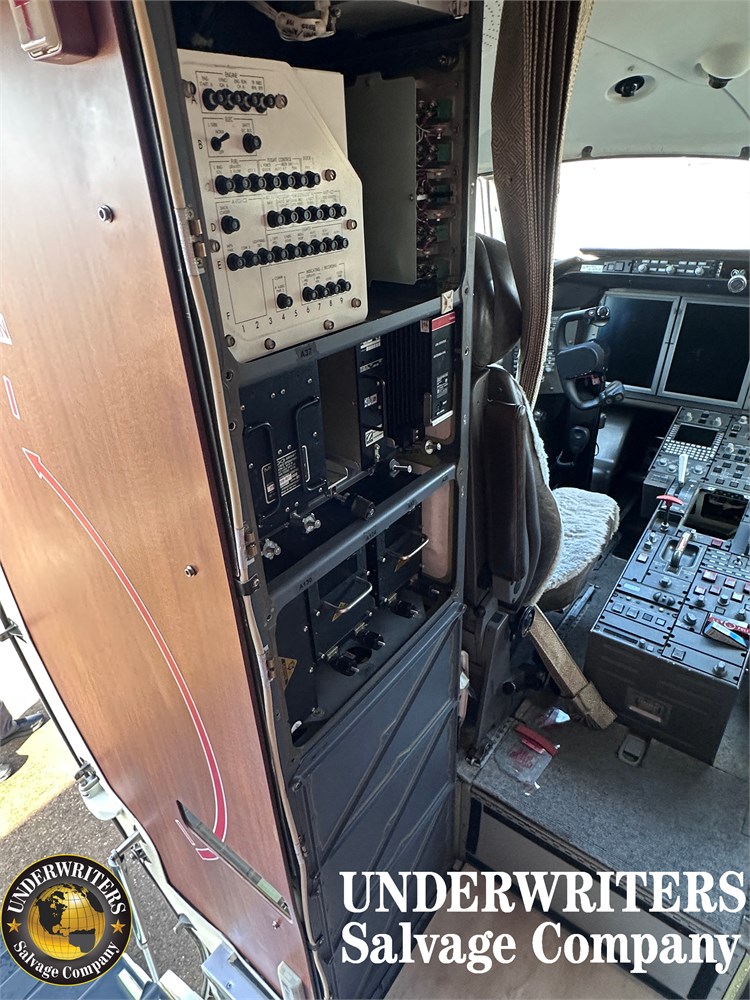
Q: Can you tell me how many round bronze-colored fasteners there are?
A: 9